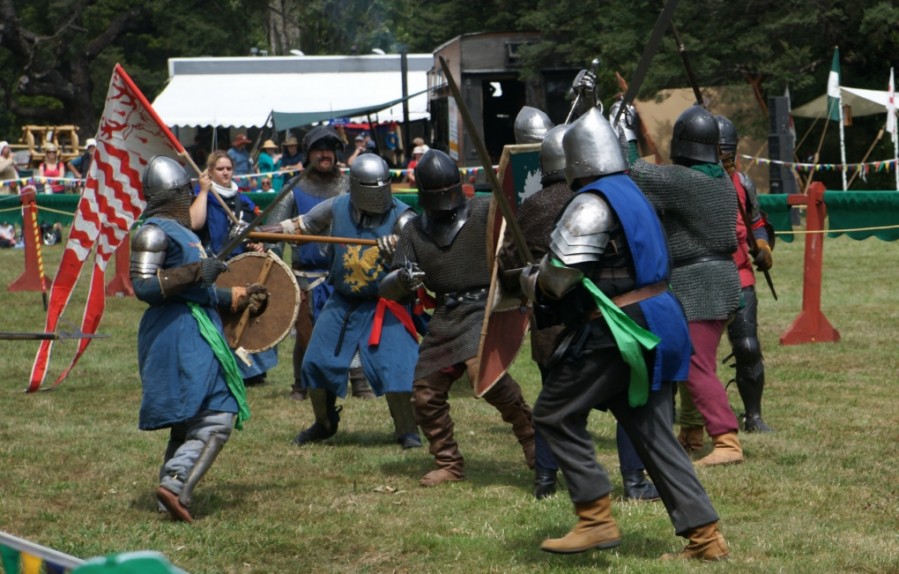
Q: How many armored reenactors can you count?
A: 9